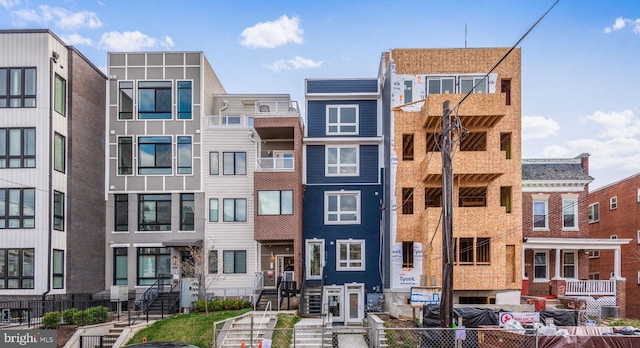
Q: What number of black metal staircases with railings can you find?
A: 2